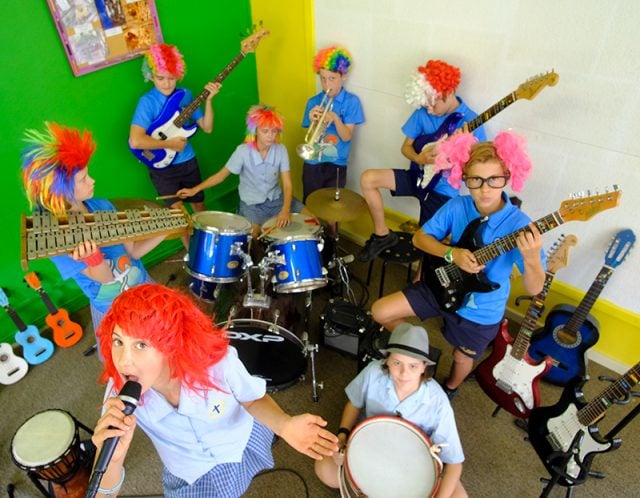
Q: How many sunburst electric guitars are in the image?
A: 0